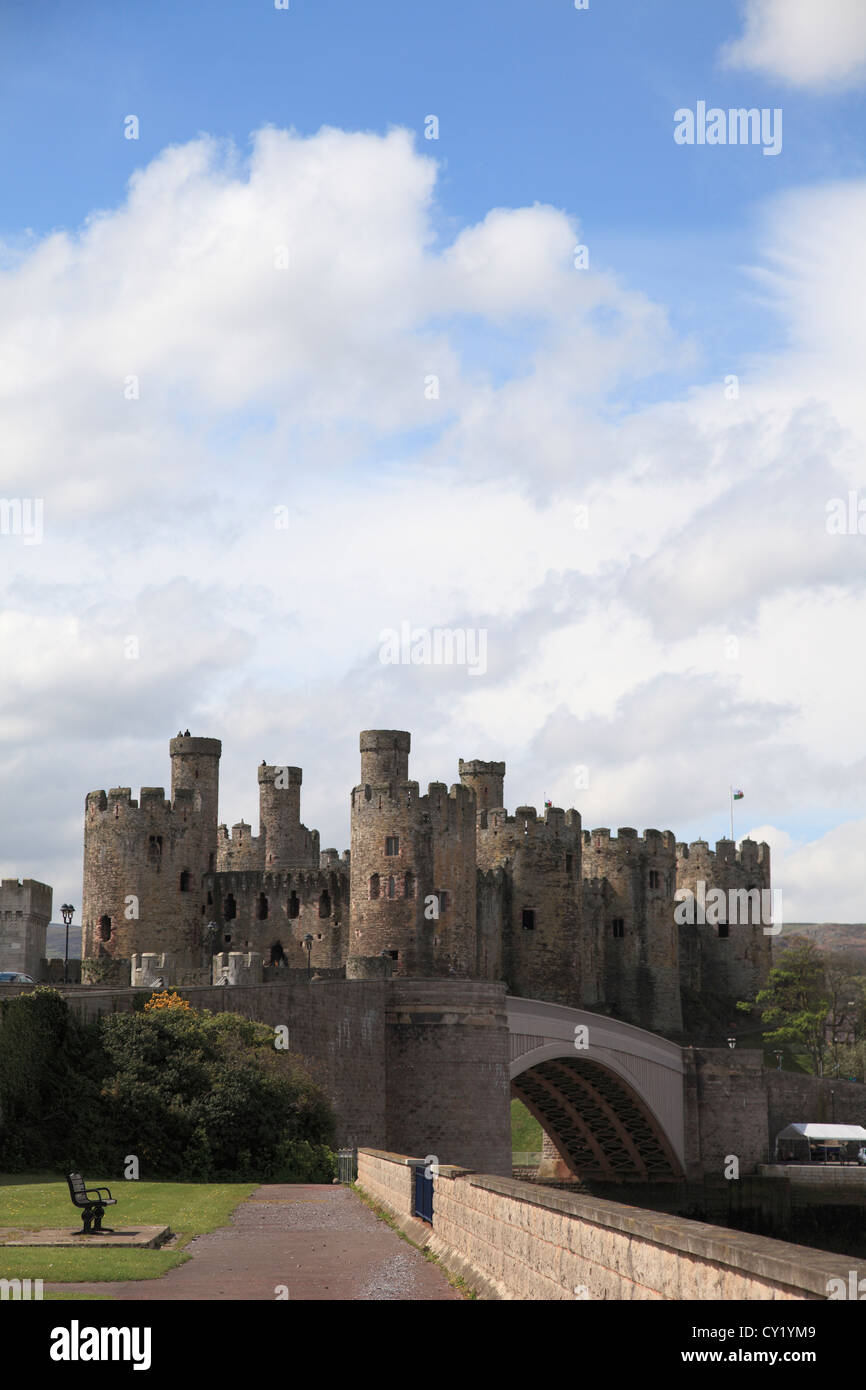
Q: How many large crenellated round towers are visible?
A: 5